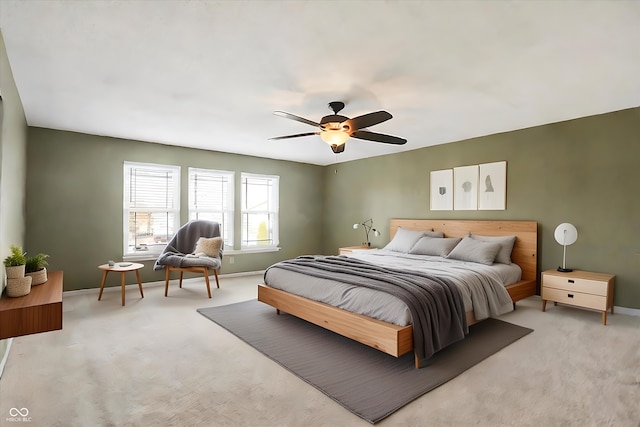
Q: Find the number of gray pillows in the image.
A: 4